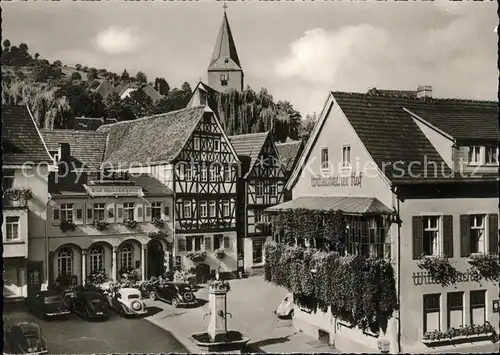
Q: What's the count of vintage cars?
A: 6